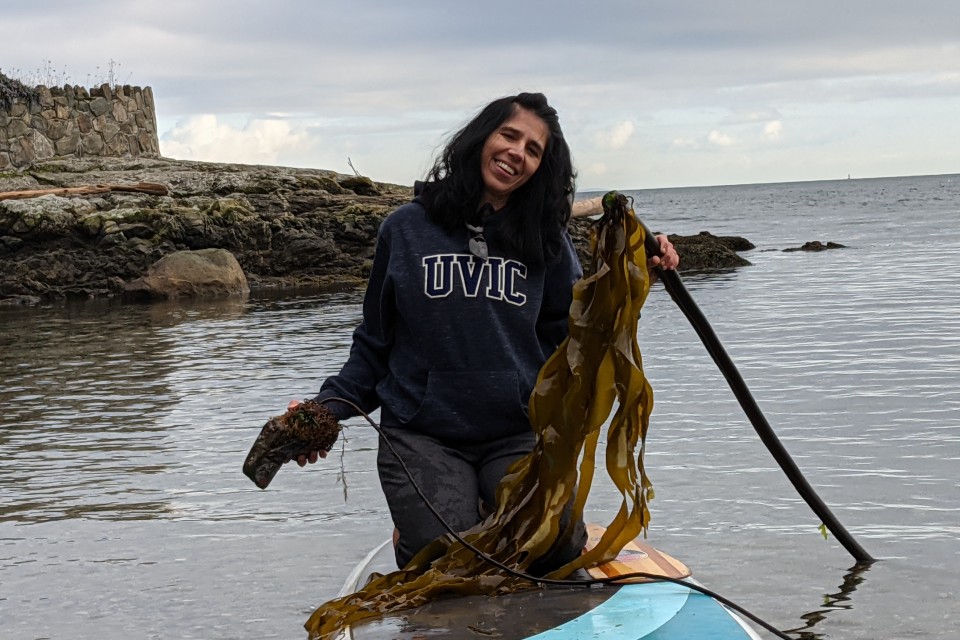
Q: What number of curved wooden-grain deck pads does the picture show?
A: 1